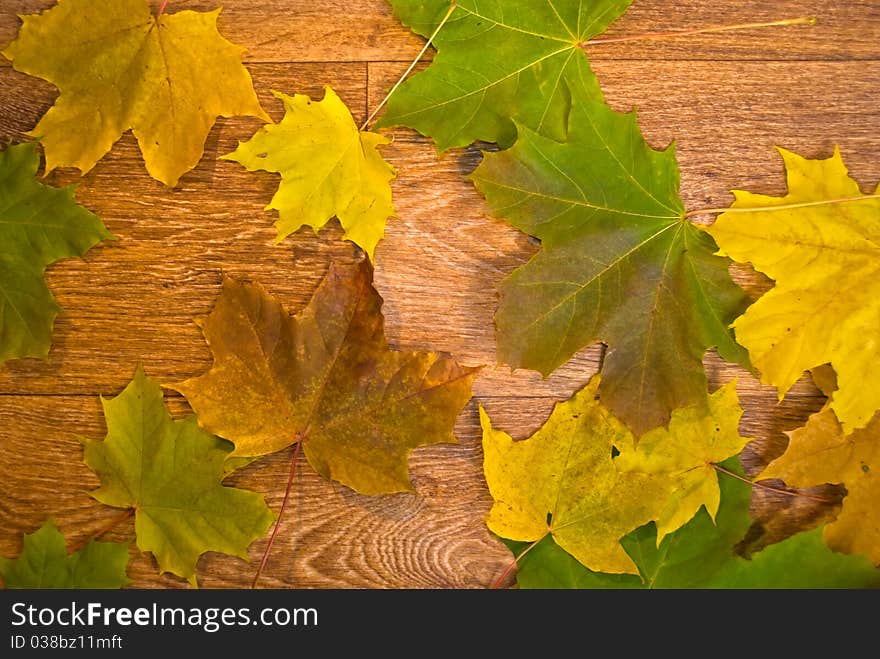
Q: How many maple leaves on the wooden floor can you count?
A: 13